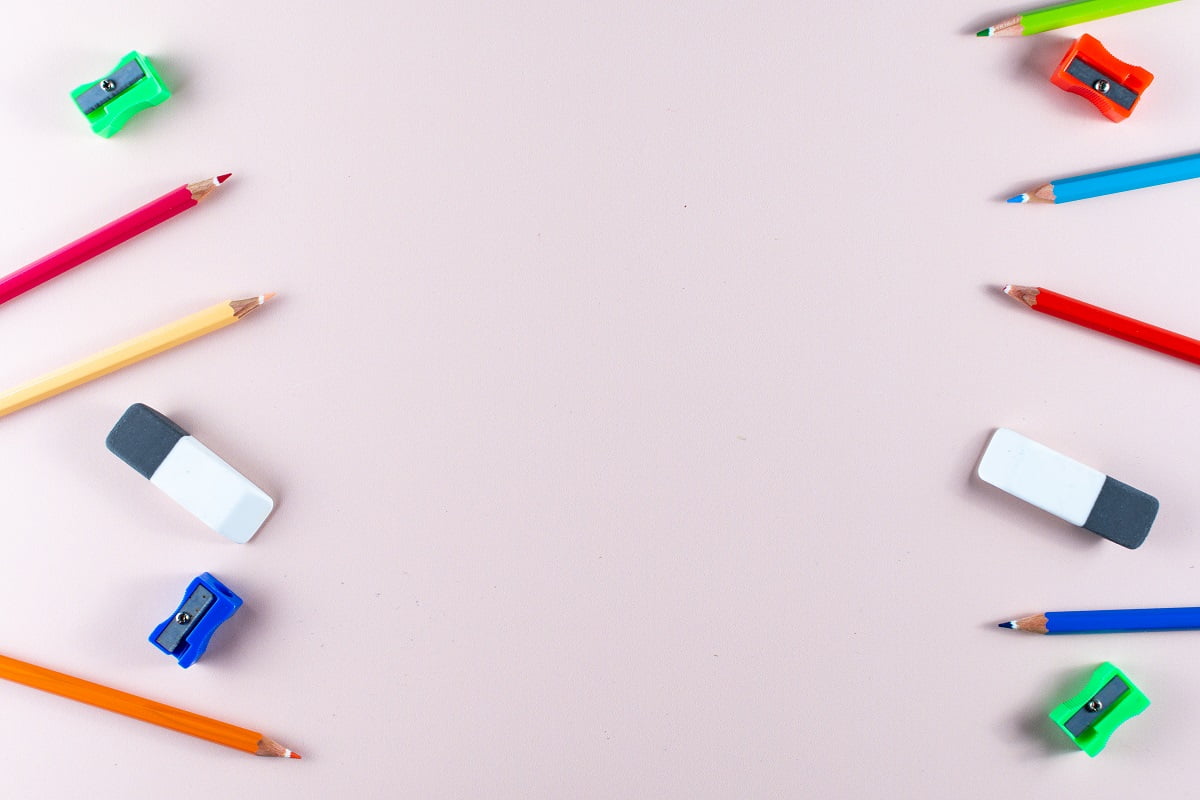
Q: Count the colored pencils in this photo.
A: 7